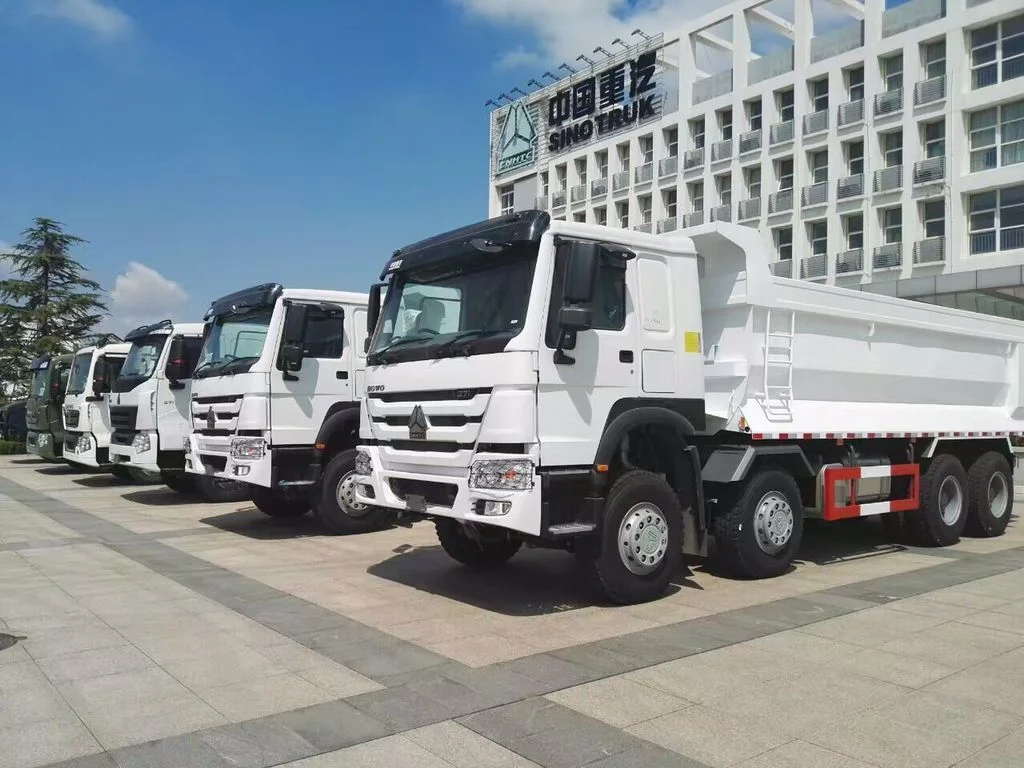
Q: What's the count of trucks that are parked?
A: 5